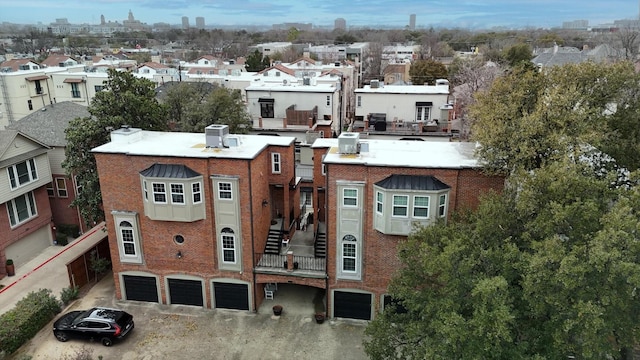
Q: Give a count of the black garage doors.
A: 5